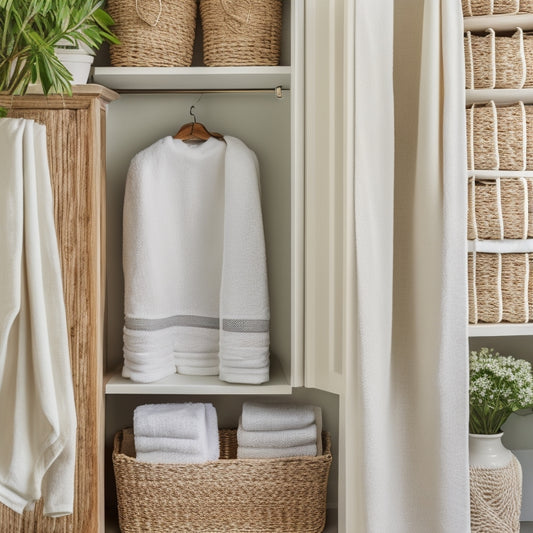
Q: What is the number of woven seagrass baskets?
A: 8